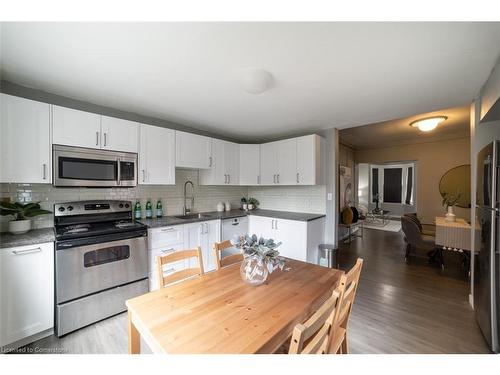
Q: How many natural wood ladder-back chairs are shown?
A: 4